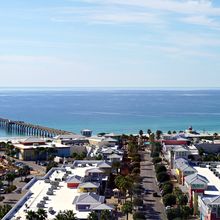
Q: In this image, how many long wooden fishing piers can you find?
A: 1